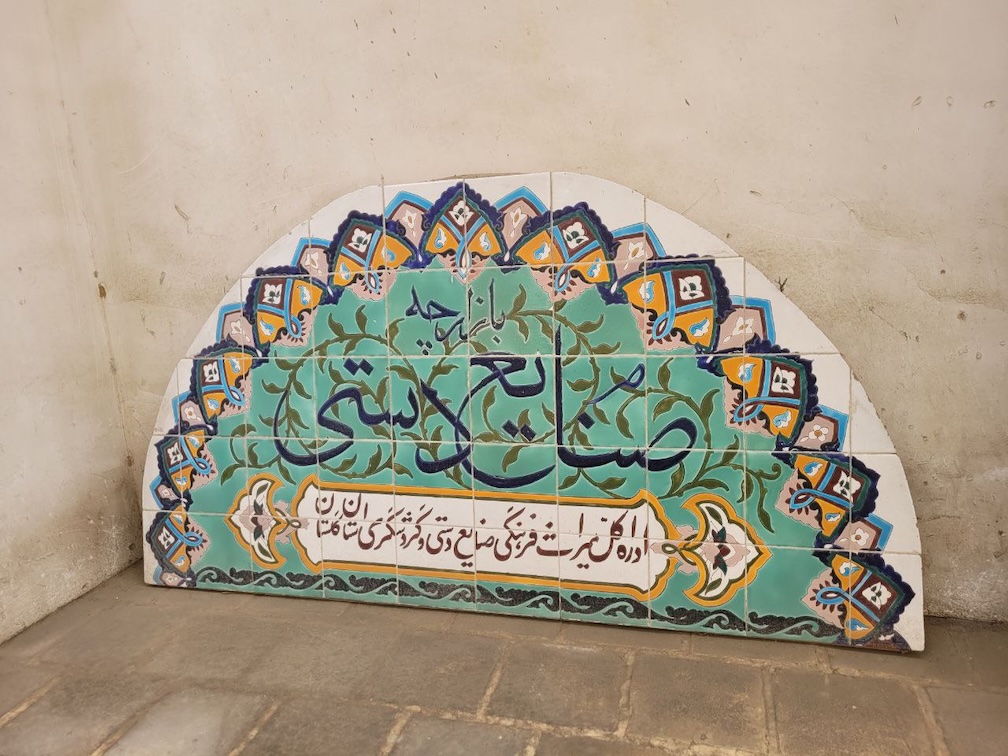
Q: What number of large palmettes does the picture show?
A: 11